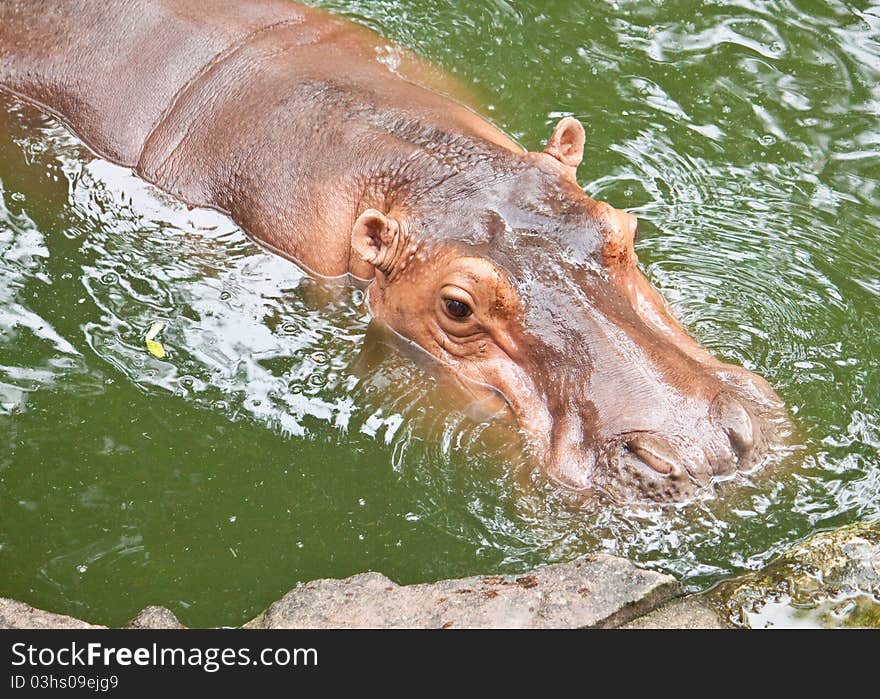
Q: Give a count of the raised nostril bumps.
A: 2